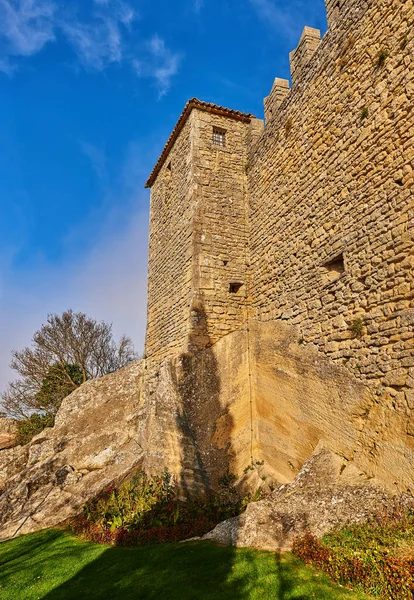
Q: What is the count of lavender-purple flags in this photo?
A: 0